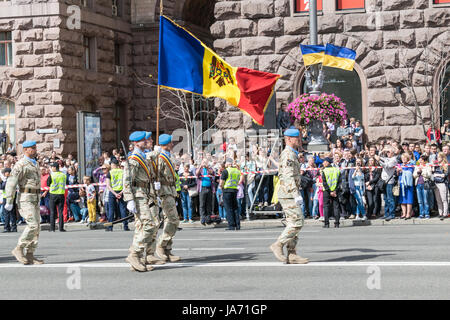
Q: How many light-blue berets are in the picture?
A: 5